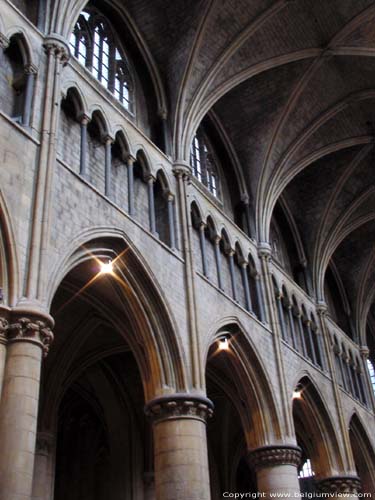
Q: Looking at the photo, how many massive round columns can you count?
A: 4